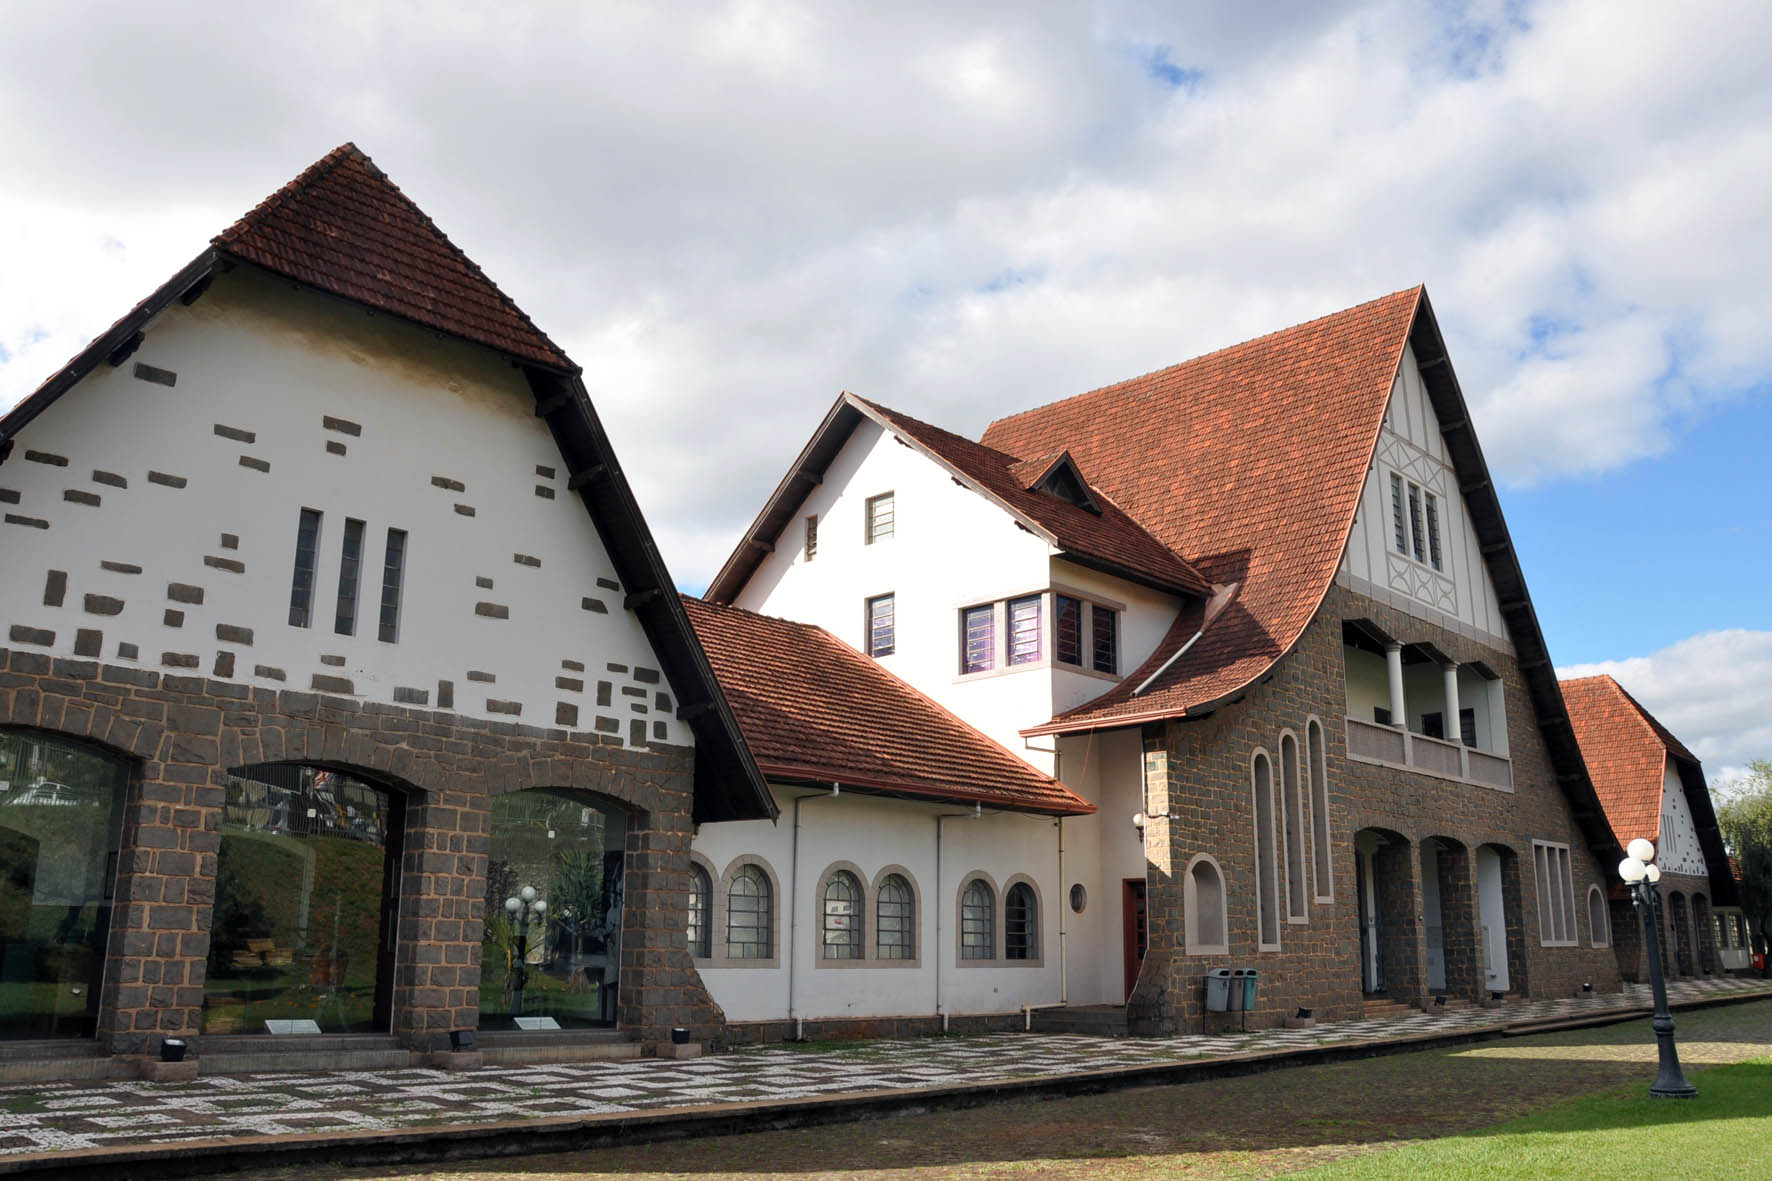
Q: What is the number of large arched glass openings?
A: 3